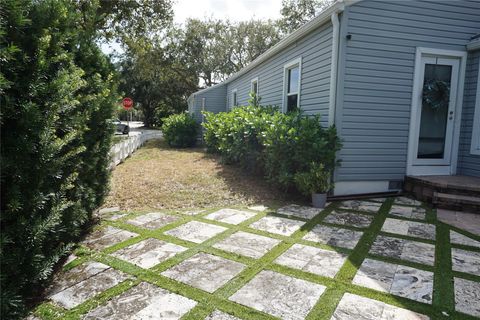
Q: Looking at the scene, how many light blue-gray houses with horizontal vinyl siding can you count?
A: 1